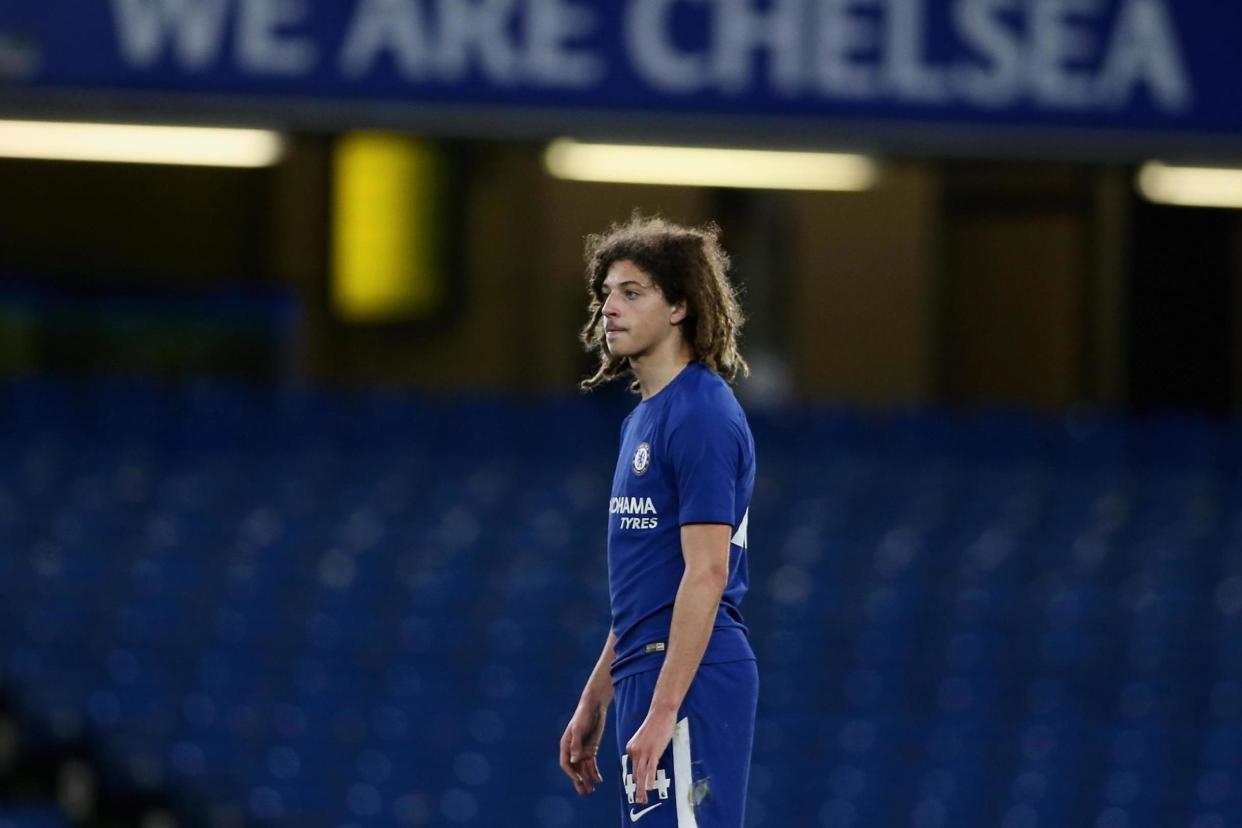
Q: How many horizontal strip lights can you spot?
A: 3